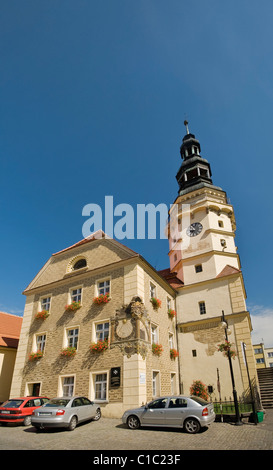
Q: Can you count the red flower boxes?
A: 10